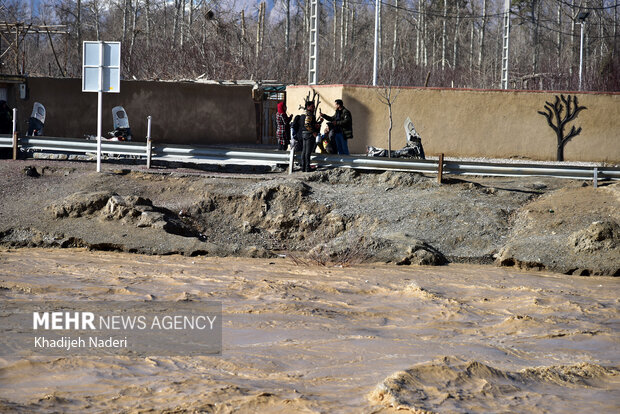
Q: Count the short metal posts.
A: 5